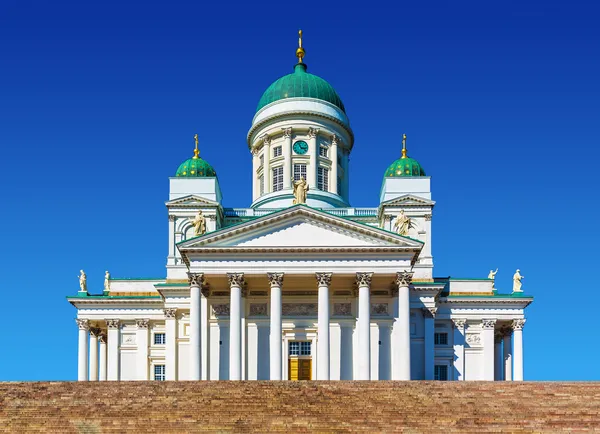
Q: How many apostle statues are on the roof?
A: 7